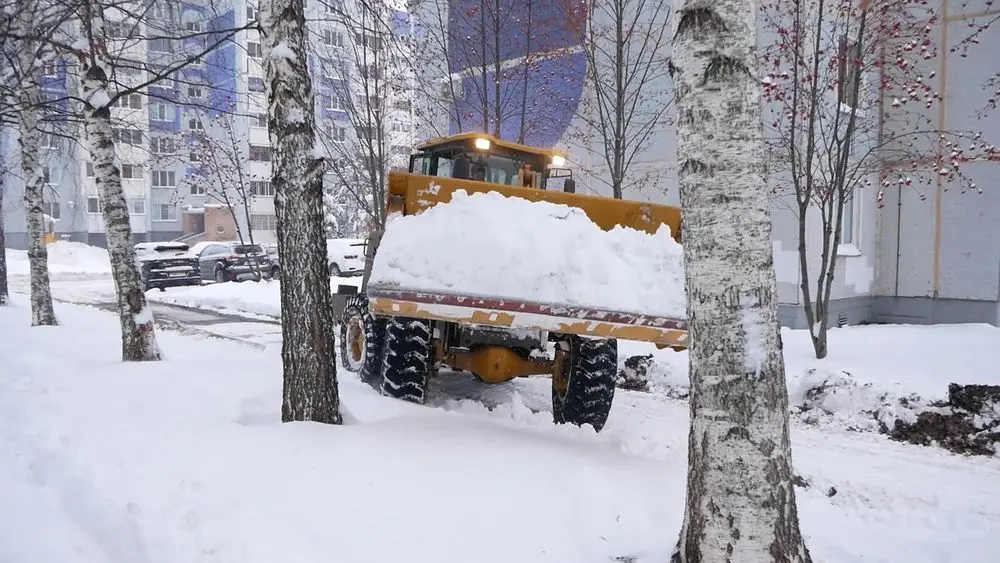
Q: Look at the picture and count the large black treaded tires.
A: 3